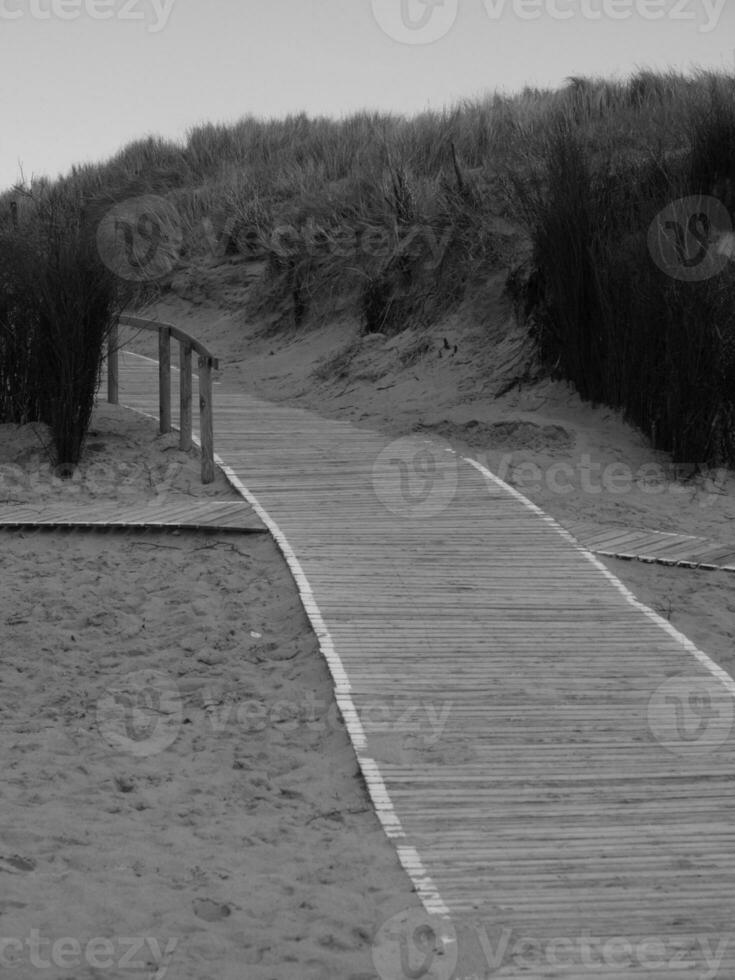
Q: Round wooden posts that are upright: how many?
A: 4